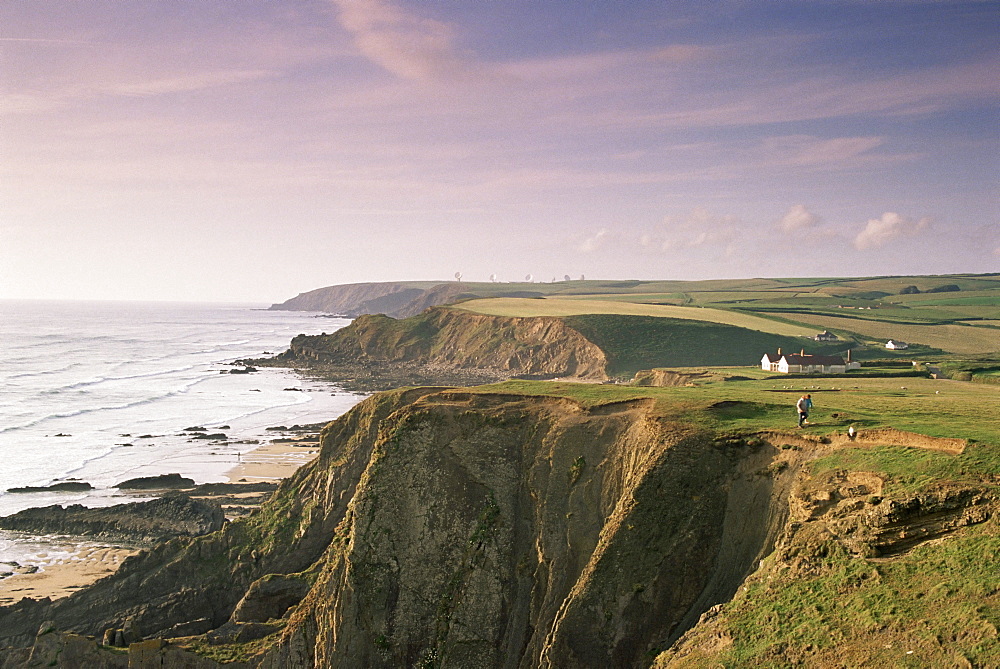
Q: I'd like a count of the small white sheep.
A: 11